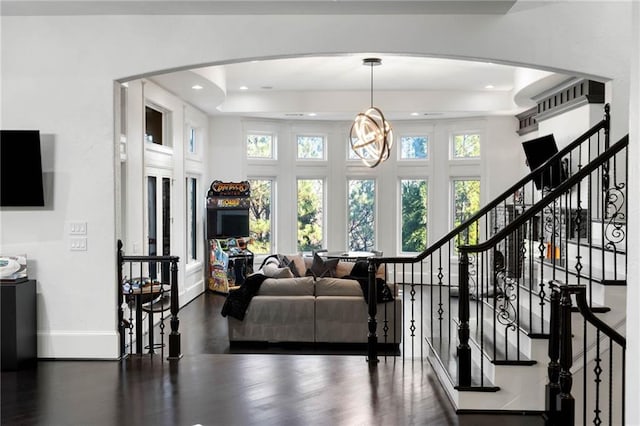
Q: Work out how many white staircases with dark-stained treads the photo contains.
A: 1